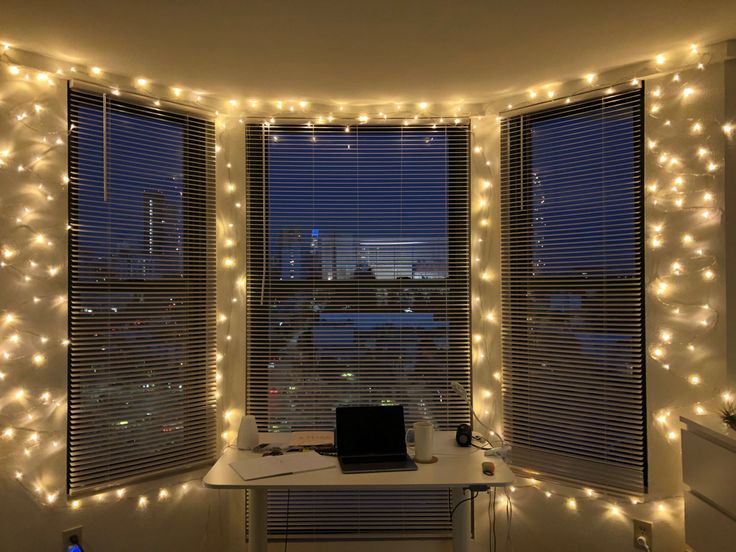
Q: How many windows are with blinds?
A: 3